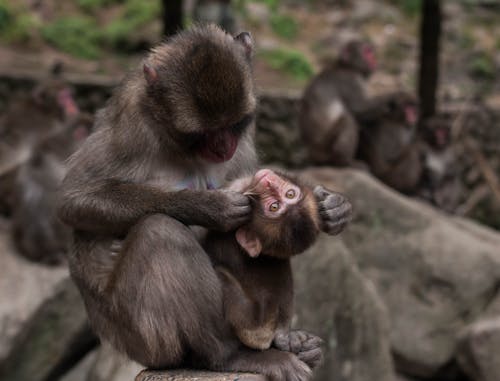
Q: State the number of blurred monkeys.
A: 5